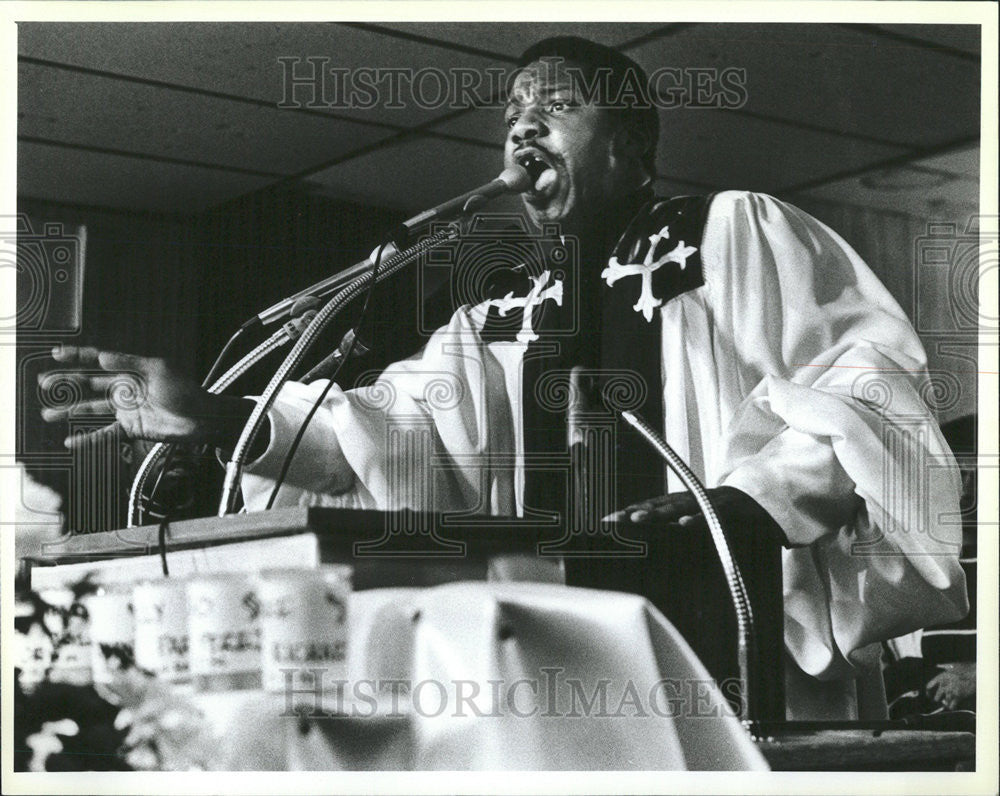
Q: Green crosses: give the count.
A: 0